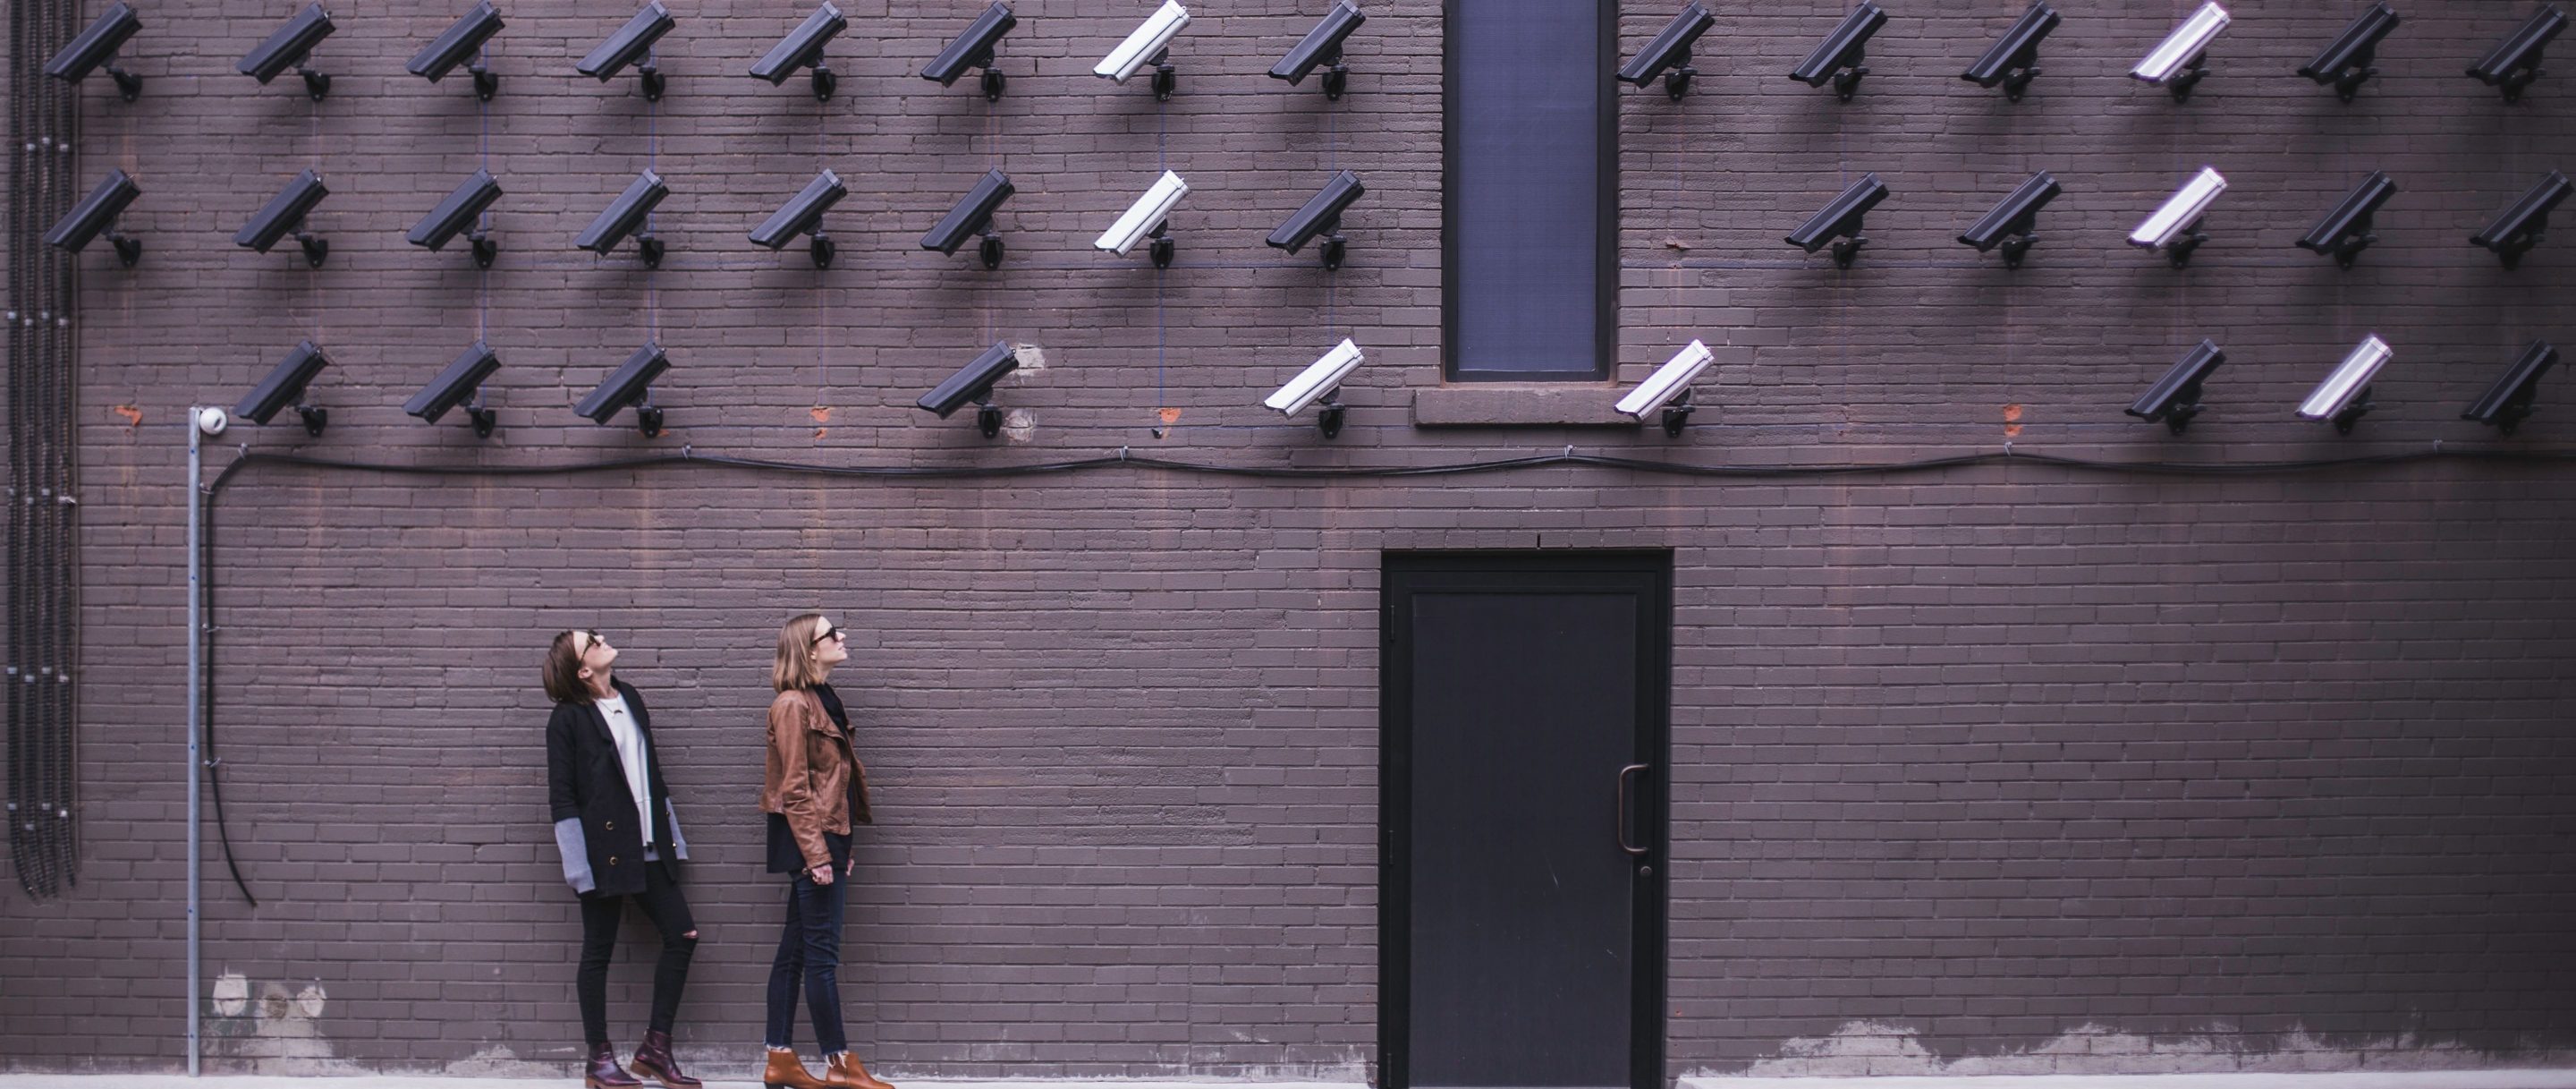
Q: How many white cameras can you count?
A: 7